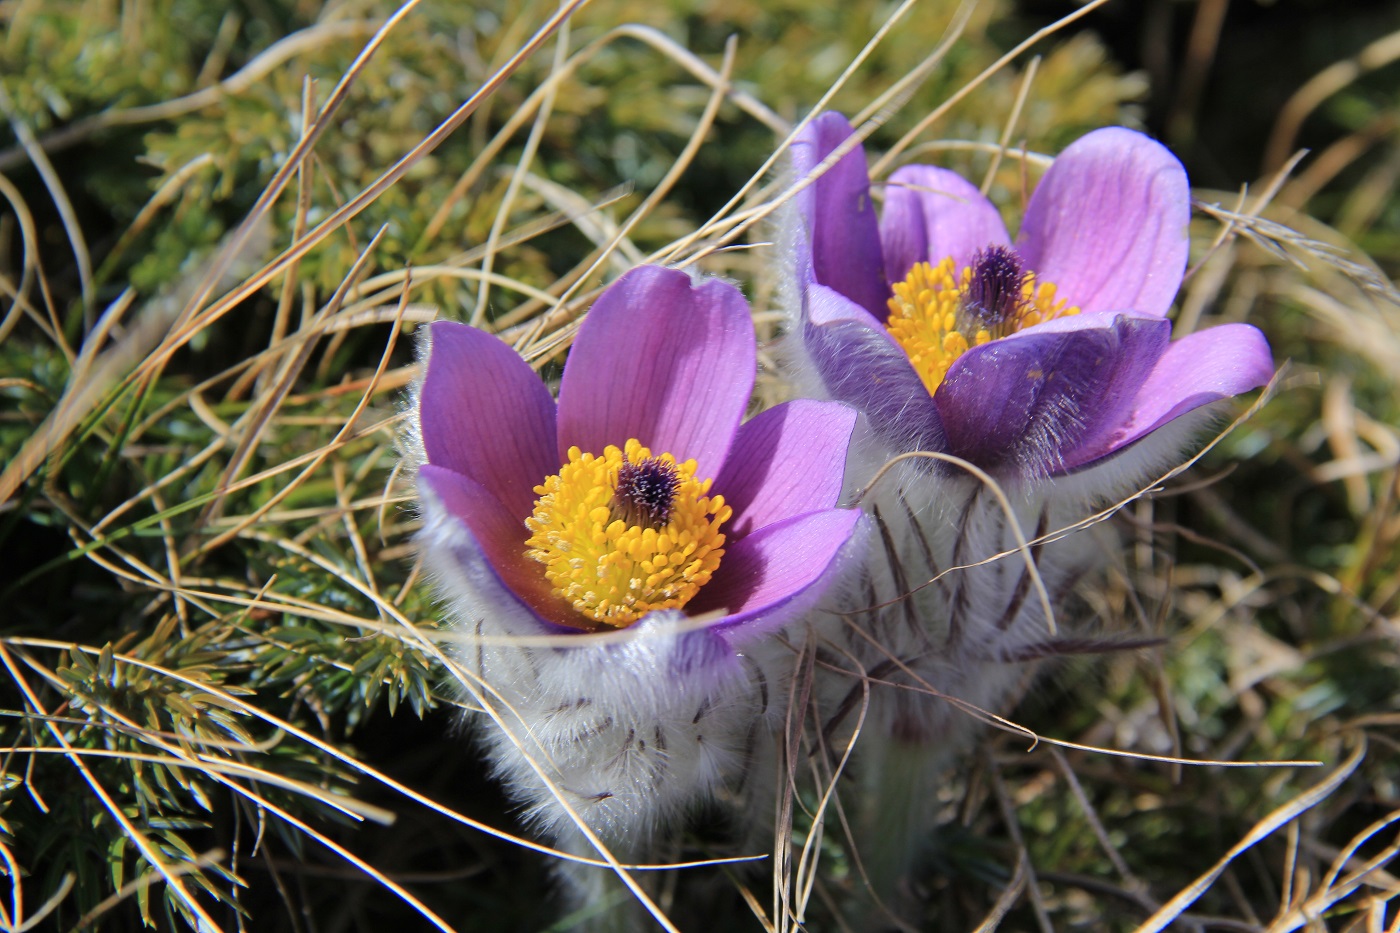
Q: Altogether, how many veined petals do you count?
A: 12